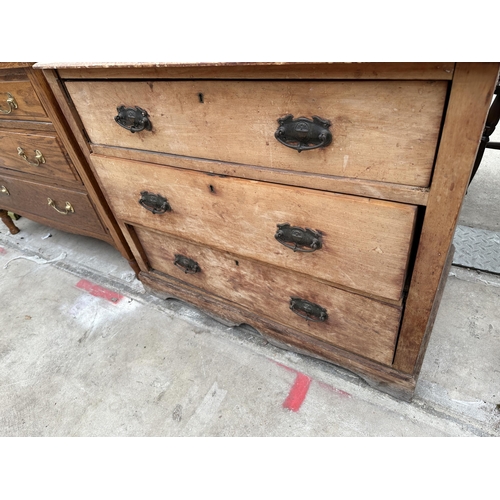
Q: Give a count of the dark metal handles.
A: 6